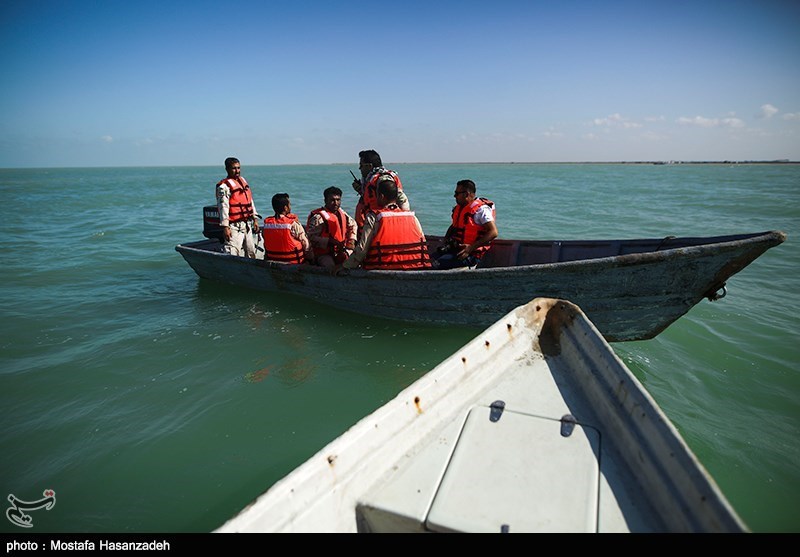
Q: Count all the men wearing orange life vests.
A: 6